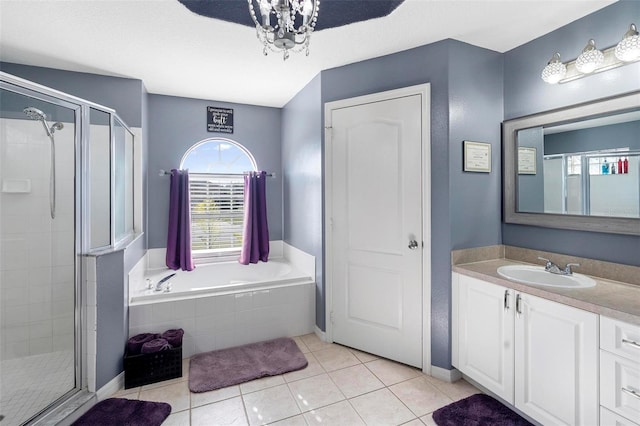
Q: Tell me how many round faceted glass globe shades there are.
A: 3